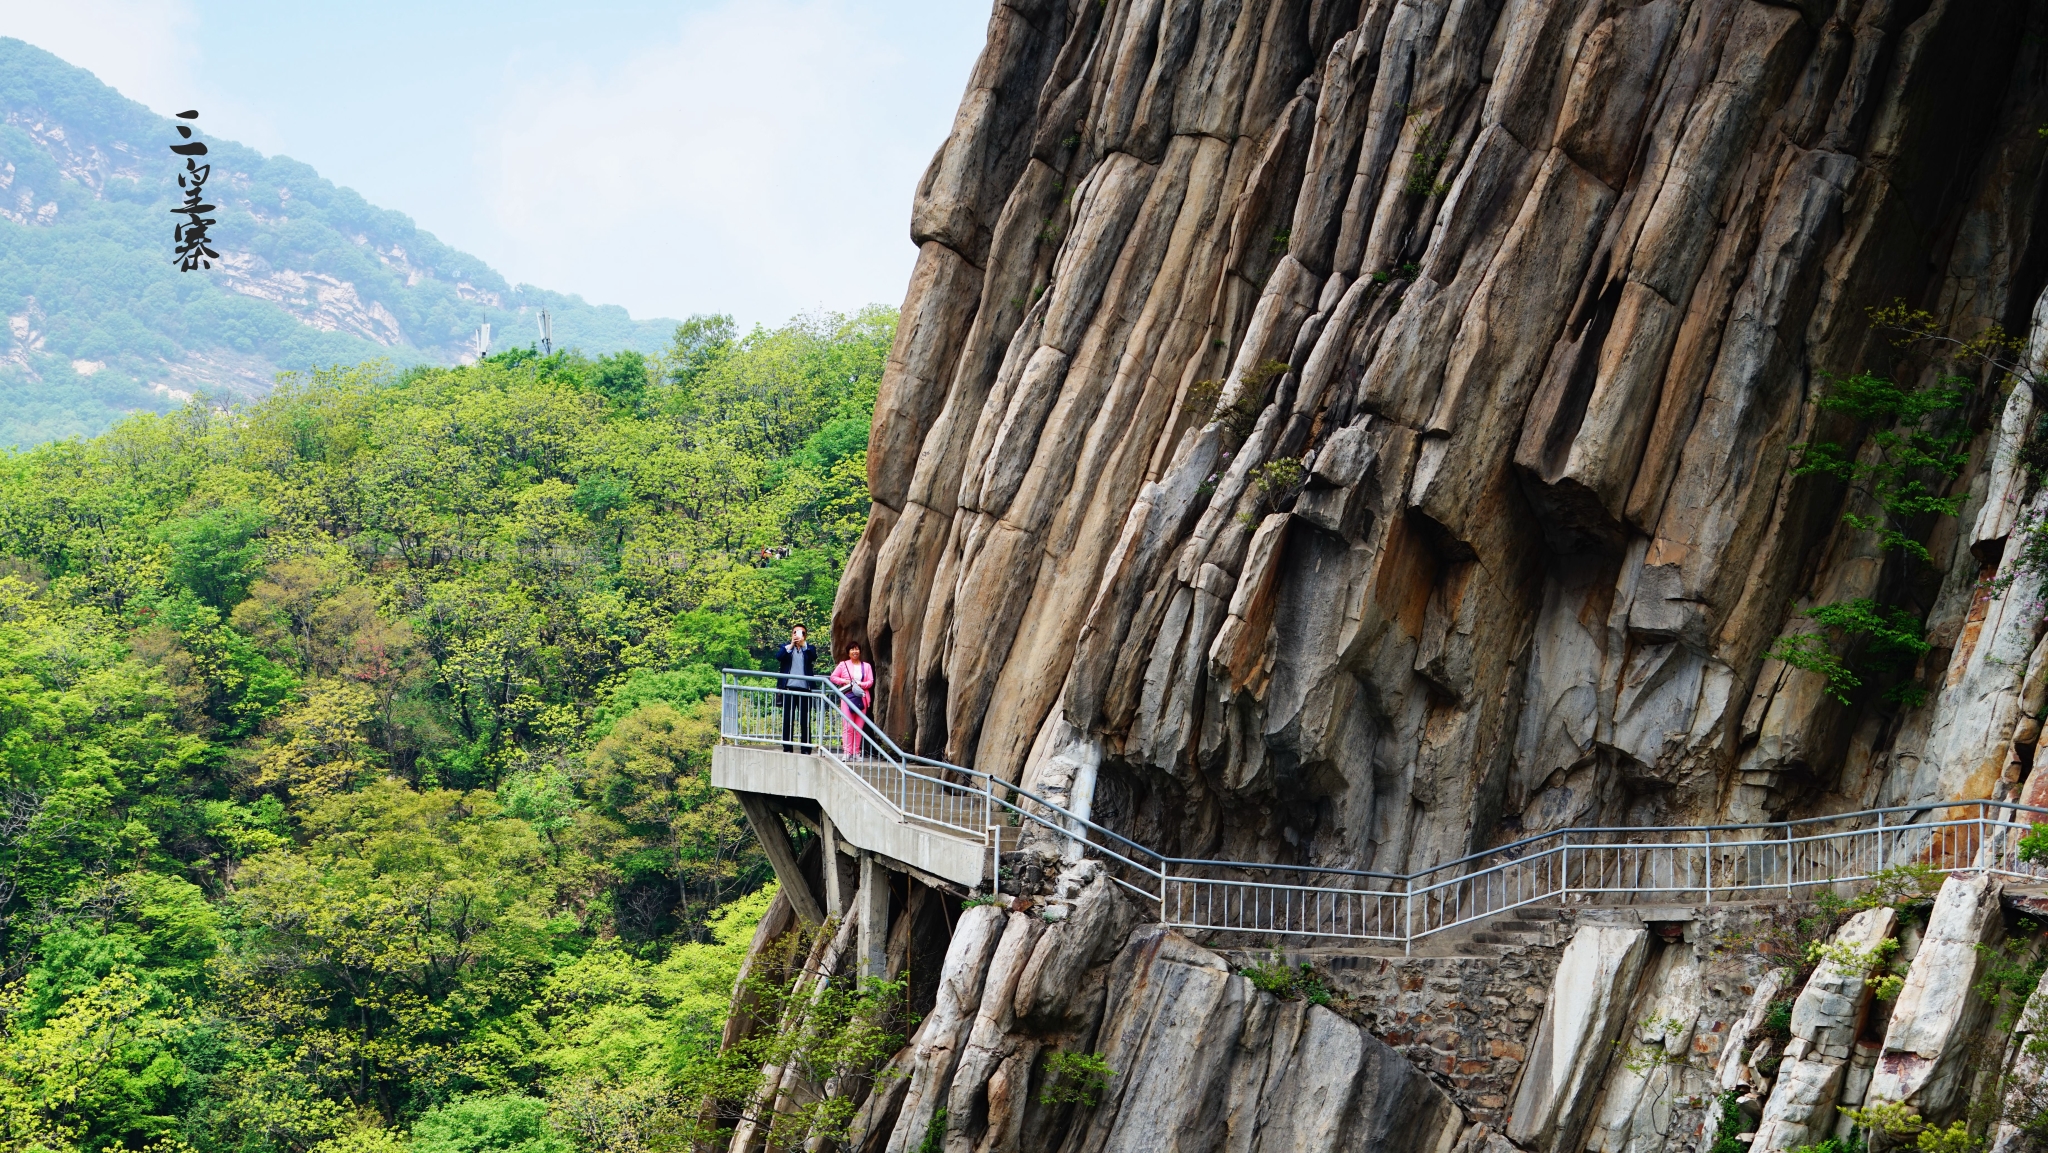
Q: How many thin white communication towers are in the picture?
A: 2